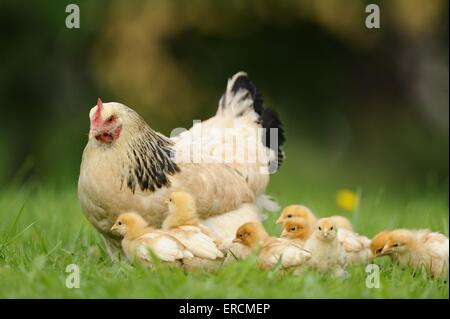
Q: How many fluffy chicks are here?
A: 9